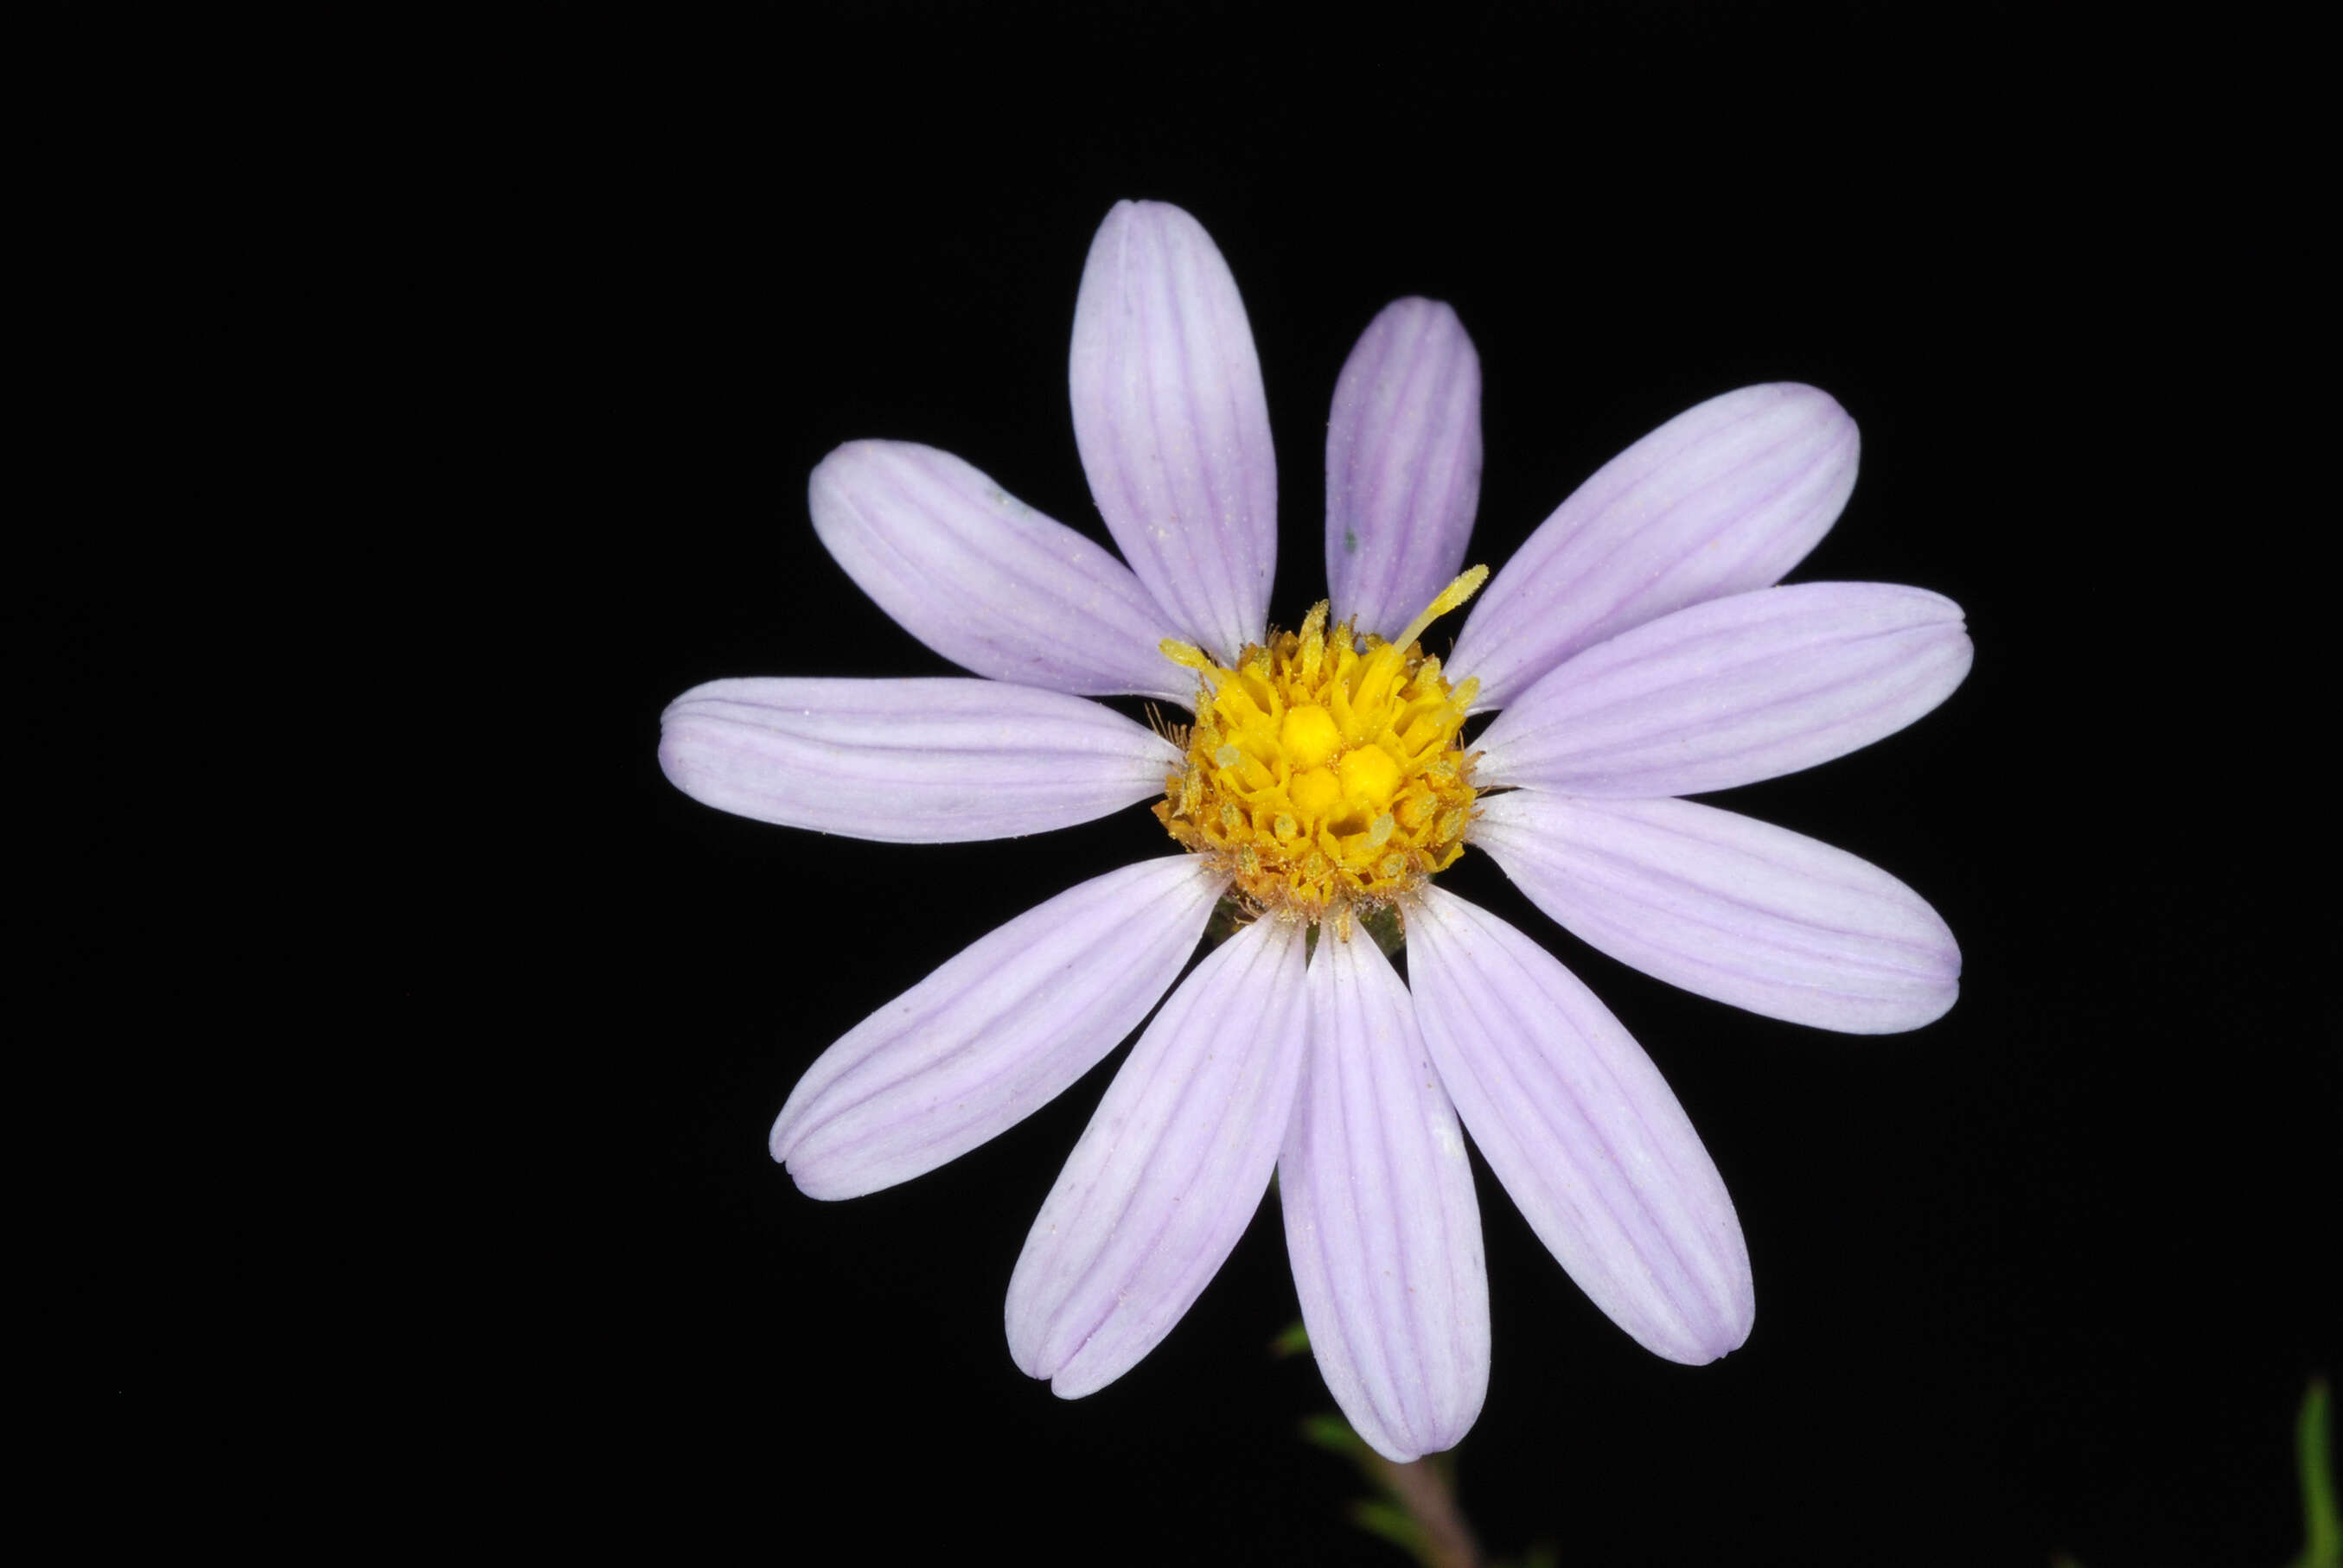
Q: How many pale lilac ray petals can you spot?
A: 11